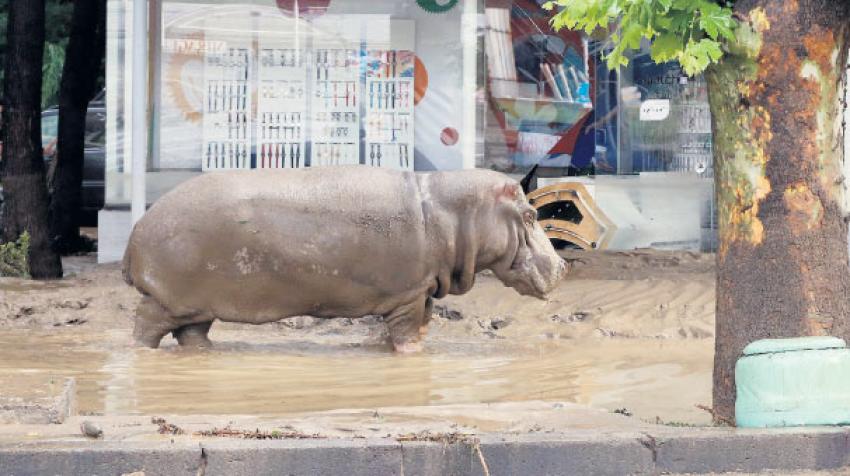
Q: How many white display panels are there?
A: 4